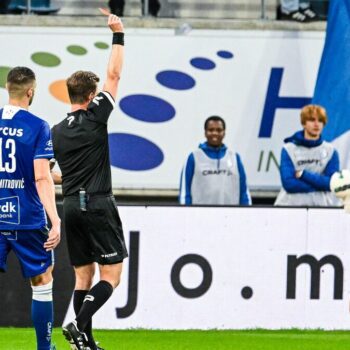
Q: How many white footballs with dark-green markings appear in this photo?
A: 1